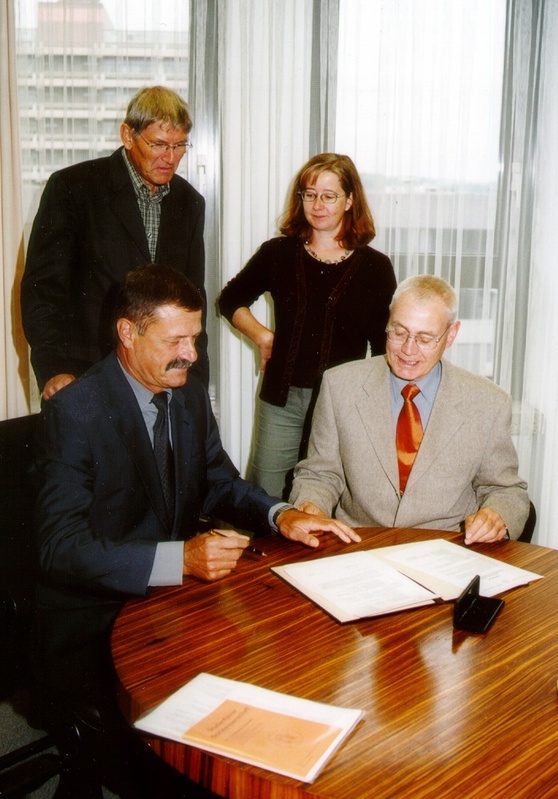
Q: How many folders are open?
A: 1